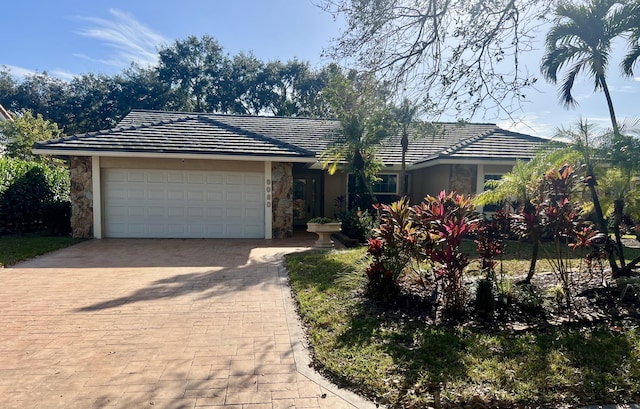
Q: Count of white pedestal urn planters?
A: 1